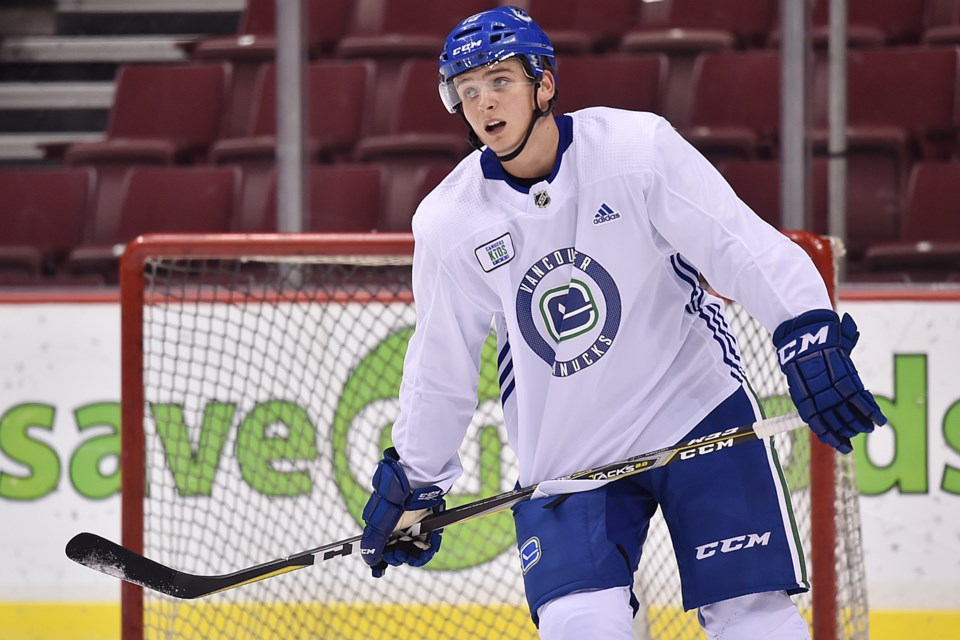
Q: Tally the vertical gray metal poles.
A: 3